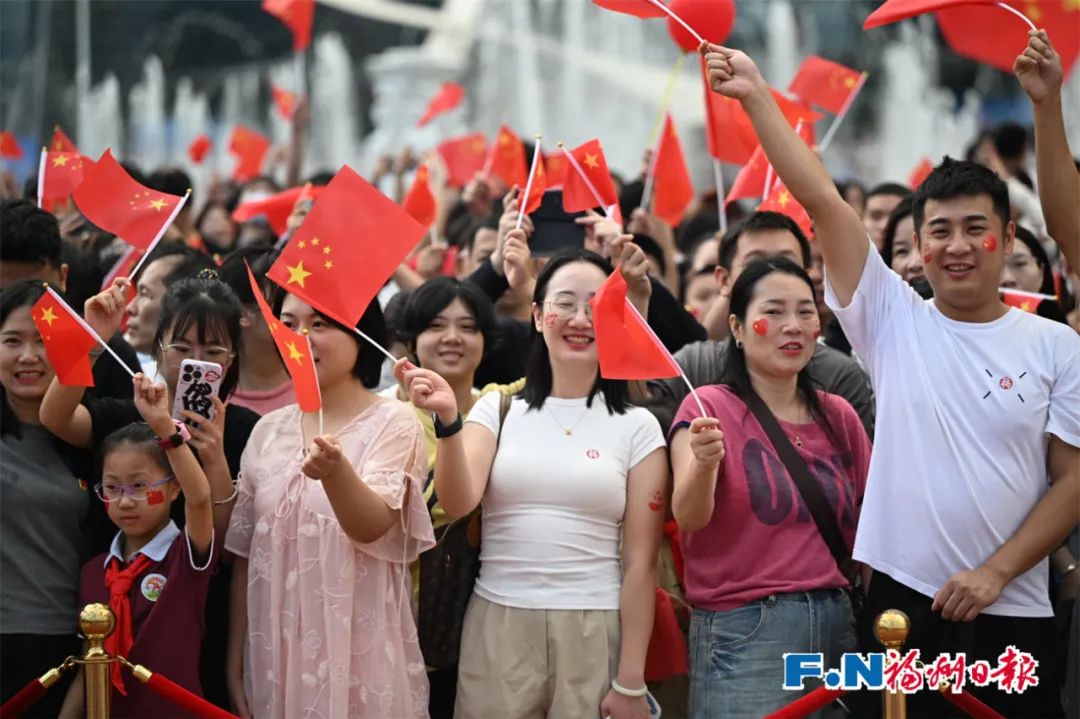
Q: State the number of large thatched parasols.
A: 0